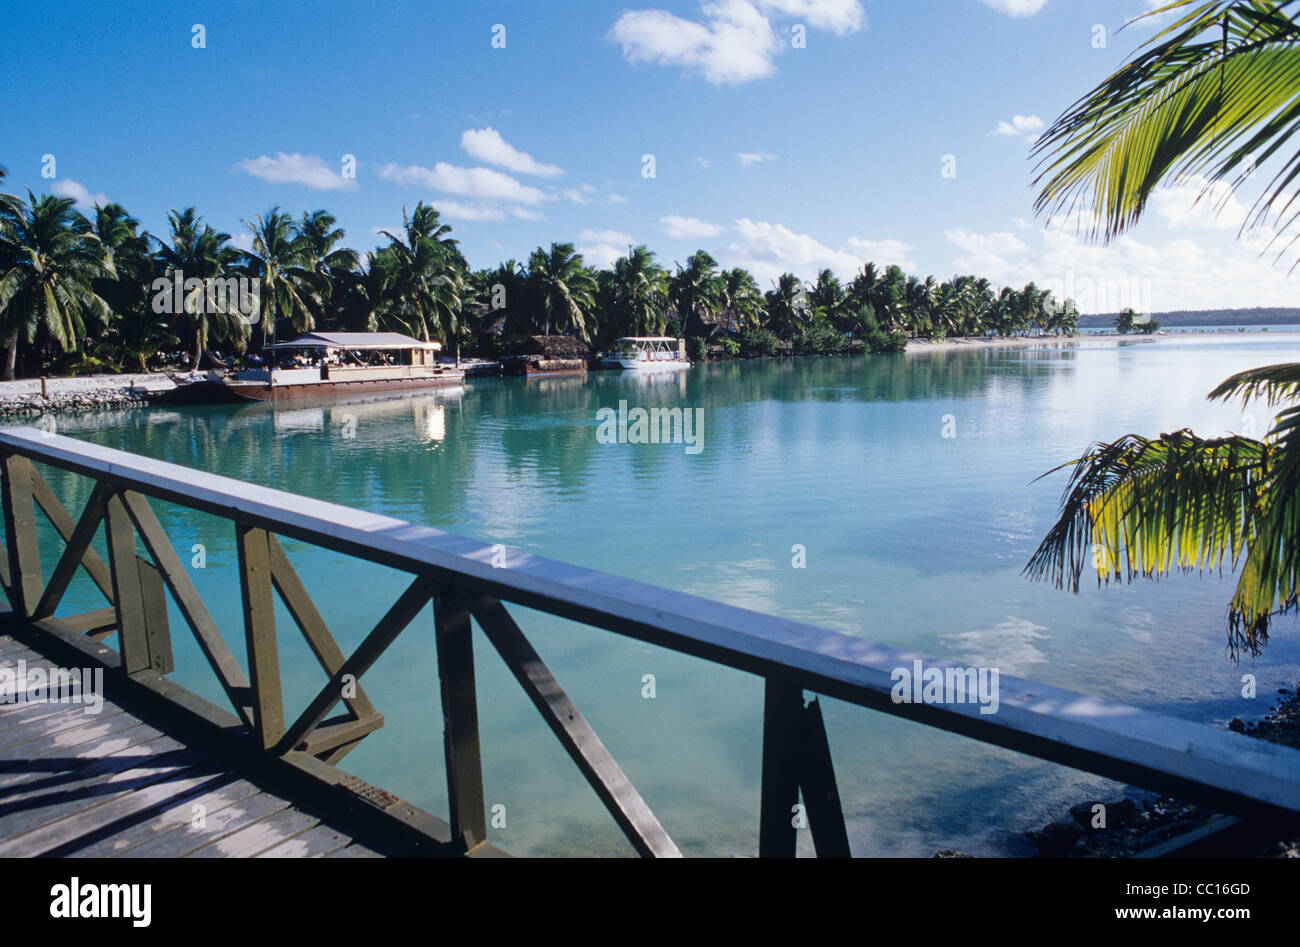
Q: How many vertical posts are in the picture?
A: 5